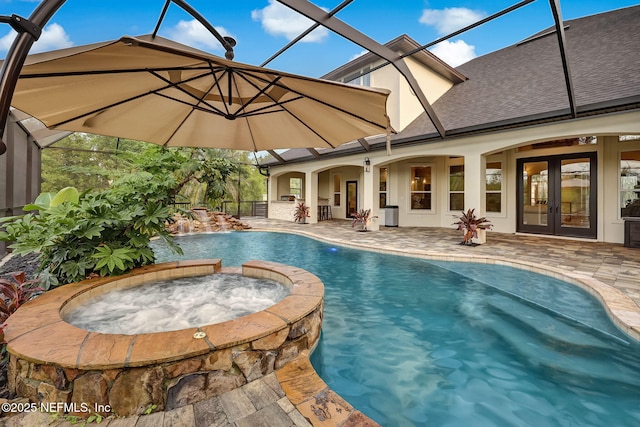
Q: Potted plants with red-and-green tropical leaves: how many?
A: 3